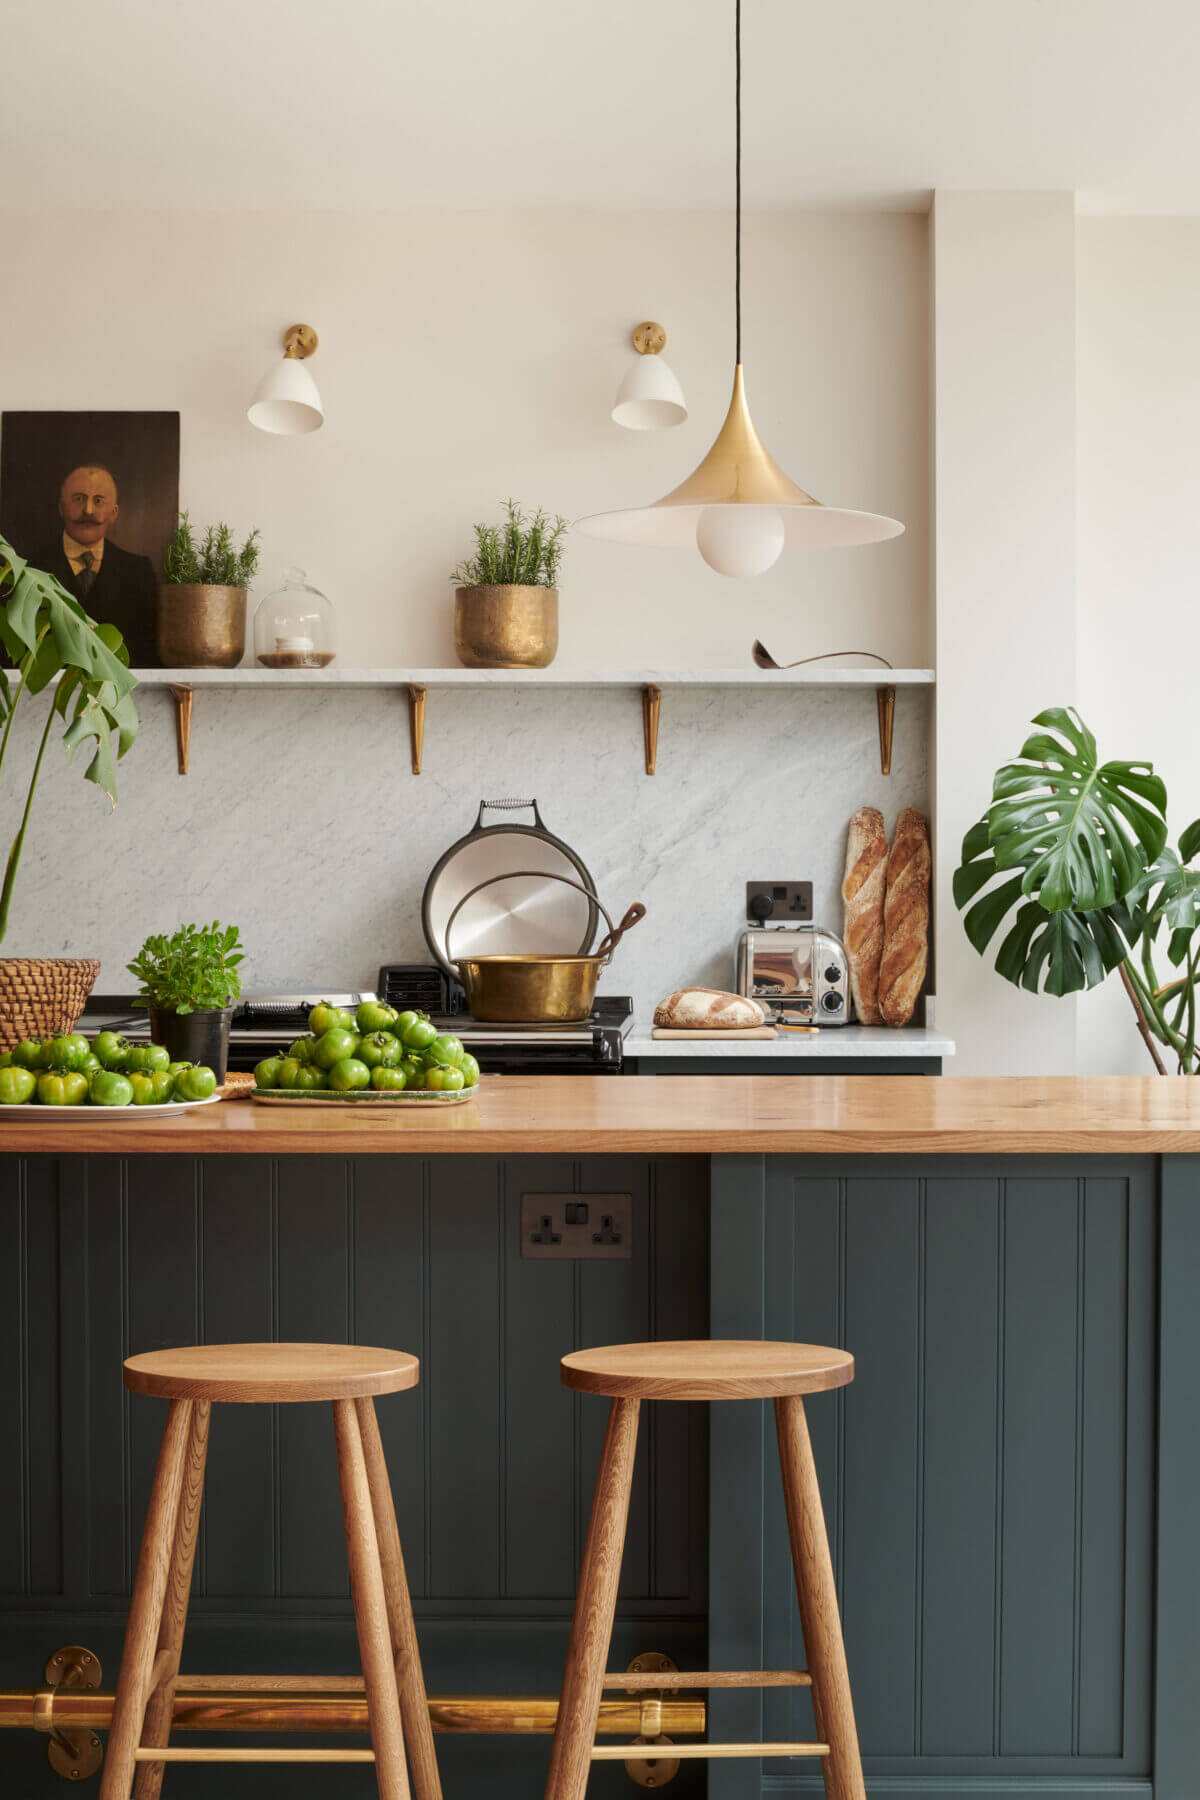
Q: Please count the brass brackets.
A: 4